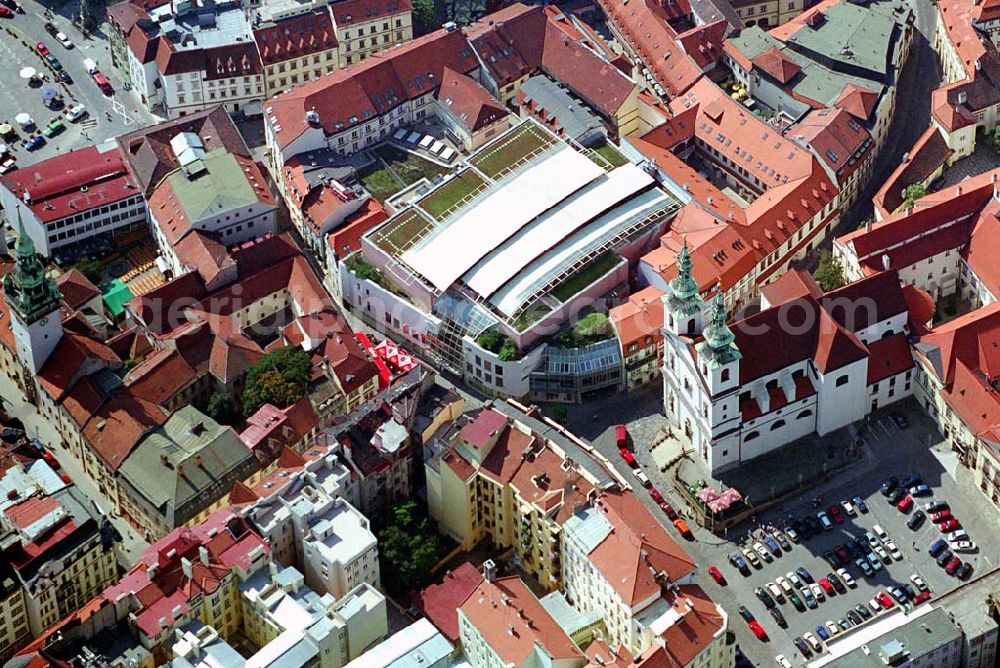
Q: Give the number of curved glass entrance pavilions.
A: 1